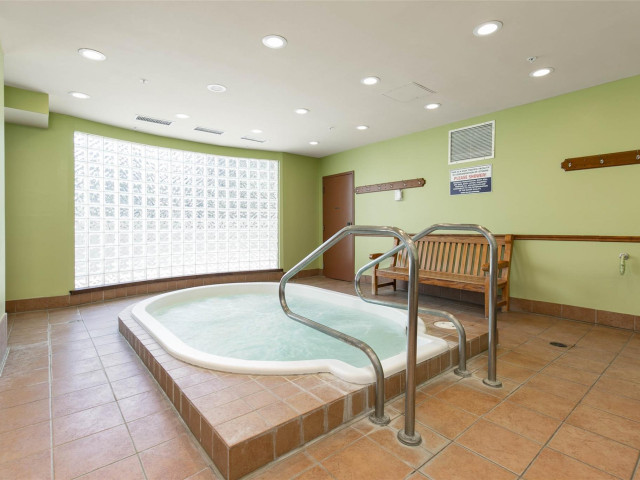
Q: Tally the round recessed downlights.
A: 13